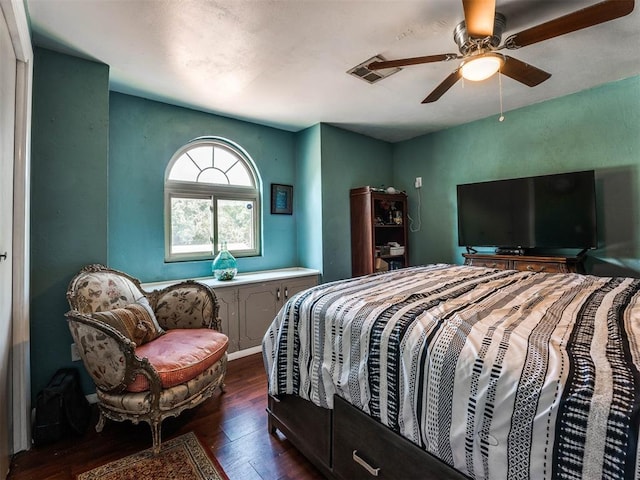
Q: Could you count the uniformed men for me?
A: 0